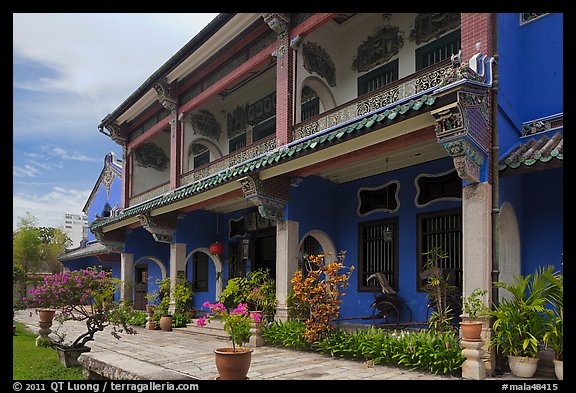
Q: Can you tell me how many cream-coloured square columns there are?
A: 4